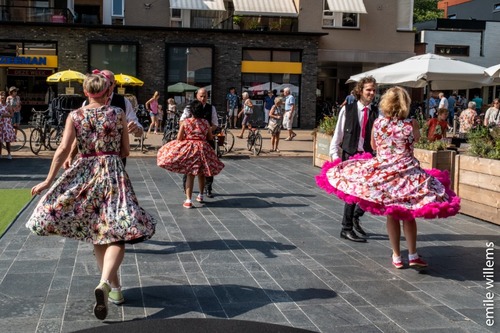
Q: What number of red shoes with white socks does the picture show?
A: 4